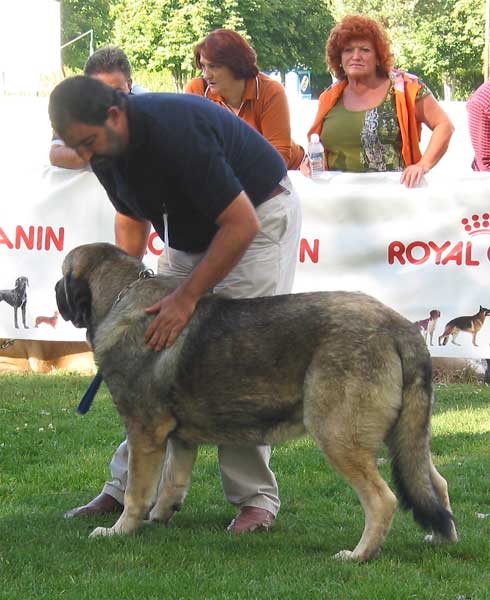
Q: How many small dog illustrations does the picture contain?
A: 4